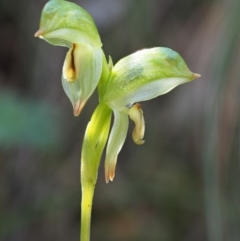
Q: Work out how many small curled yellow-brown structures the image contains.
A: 2